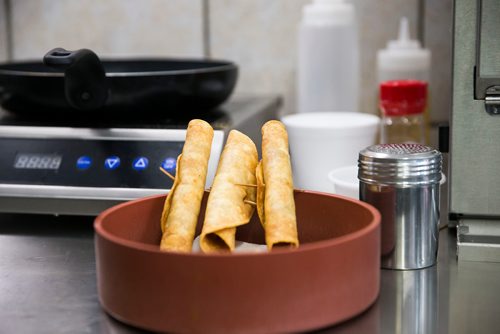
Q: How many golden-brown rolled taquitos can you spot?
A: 3